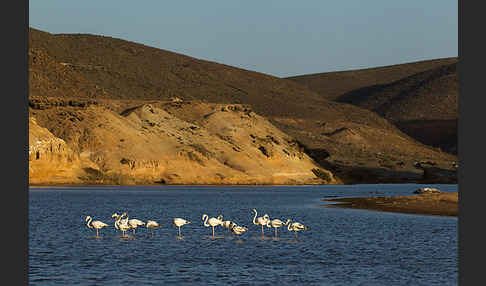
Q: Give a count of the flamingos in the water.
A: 12